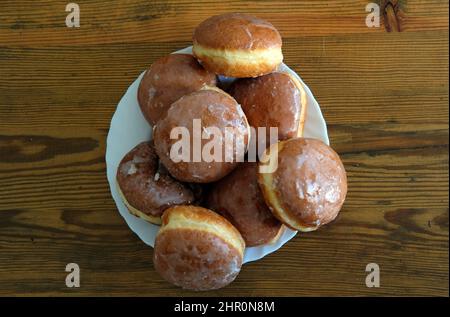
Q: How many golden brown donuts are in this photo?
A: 8